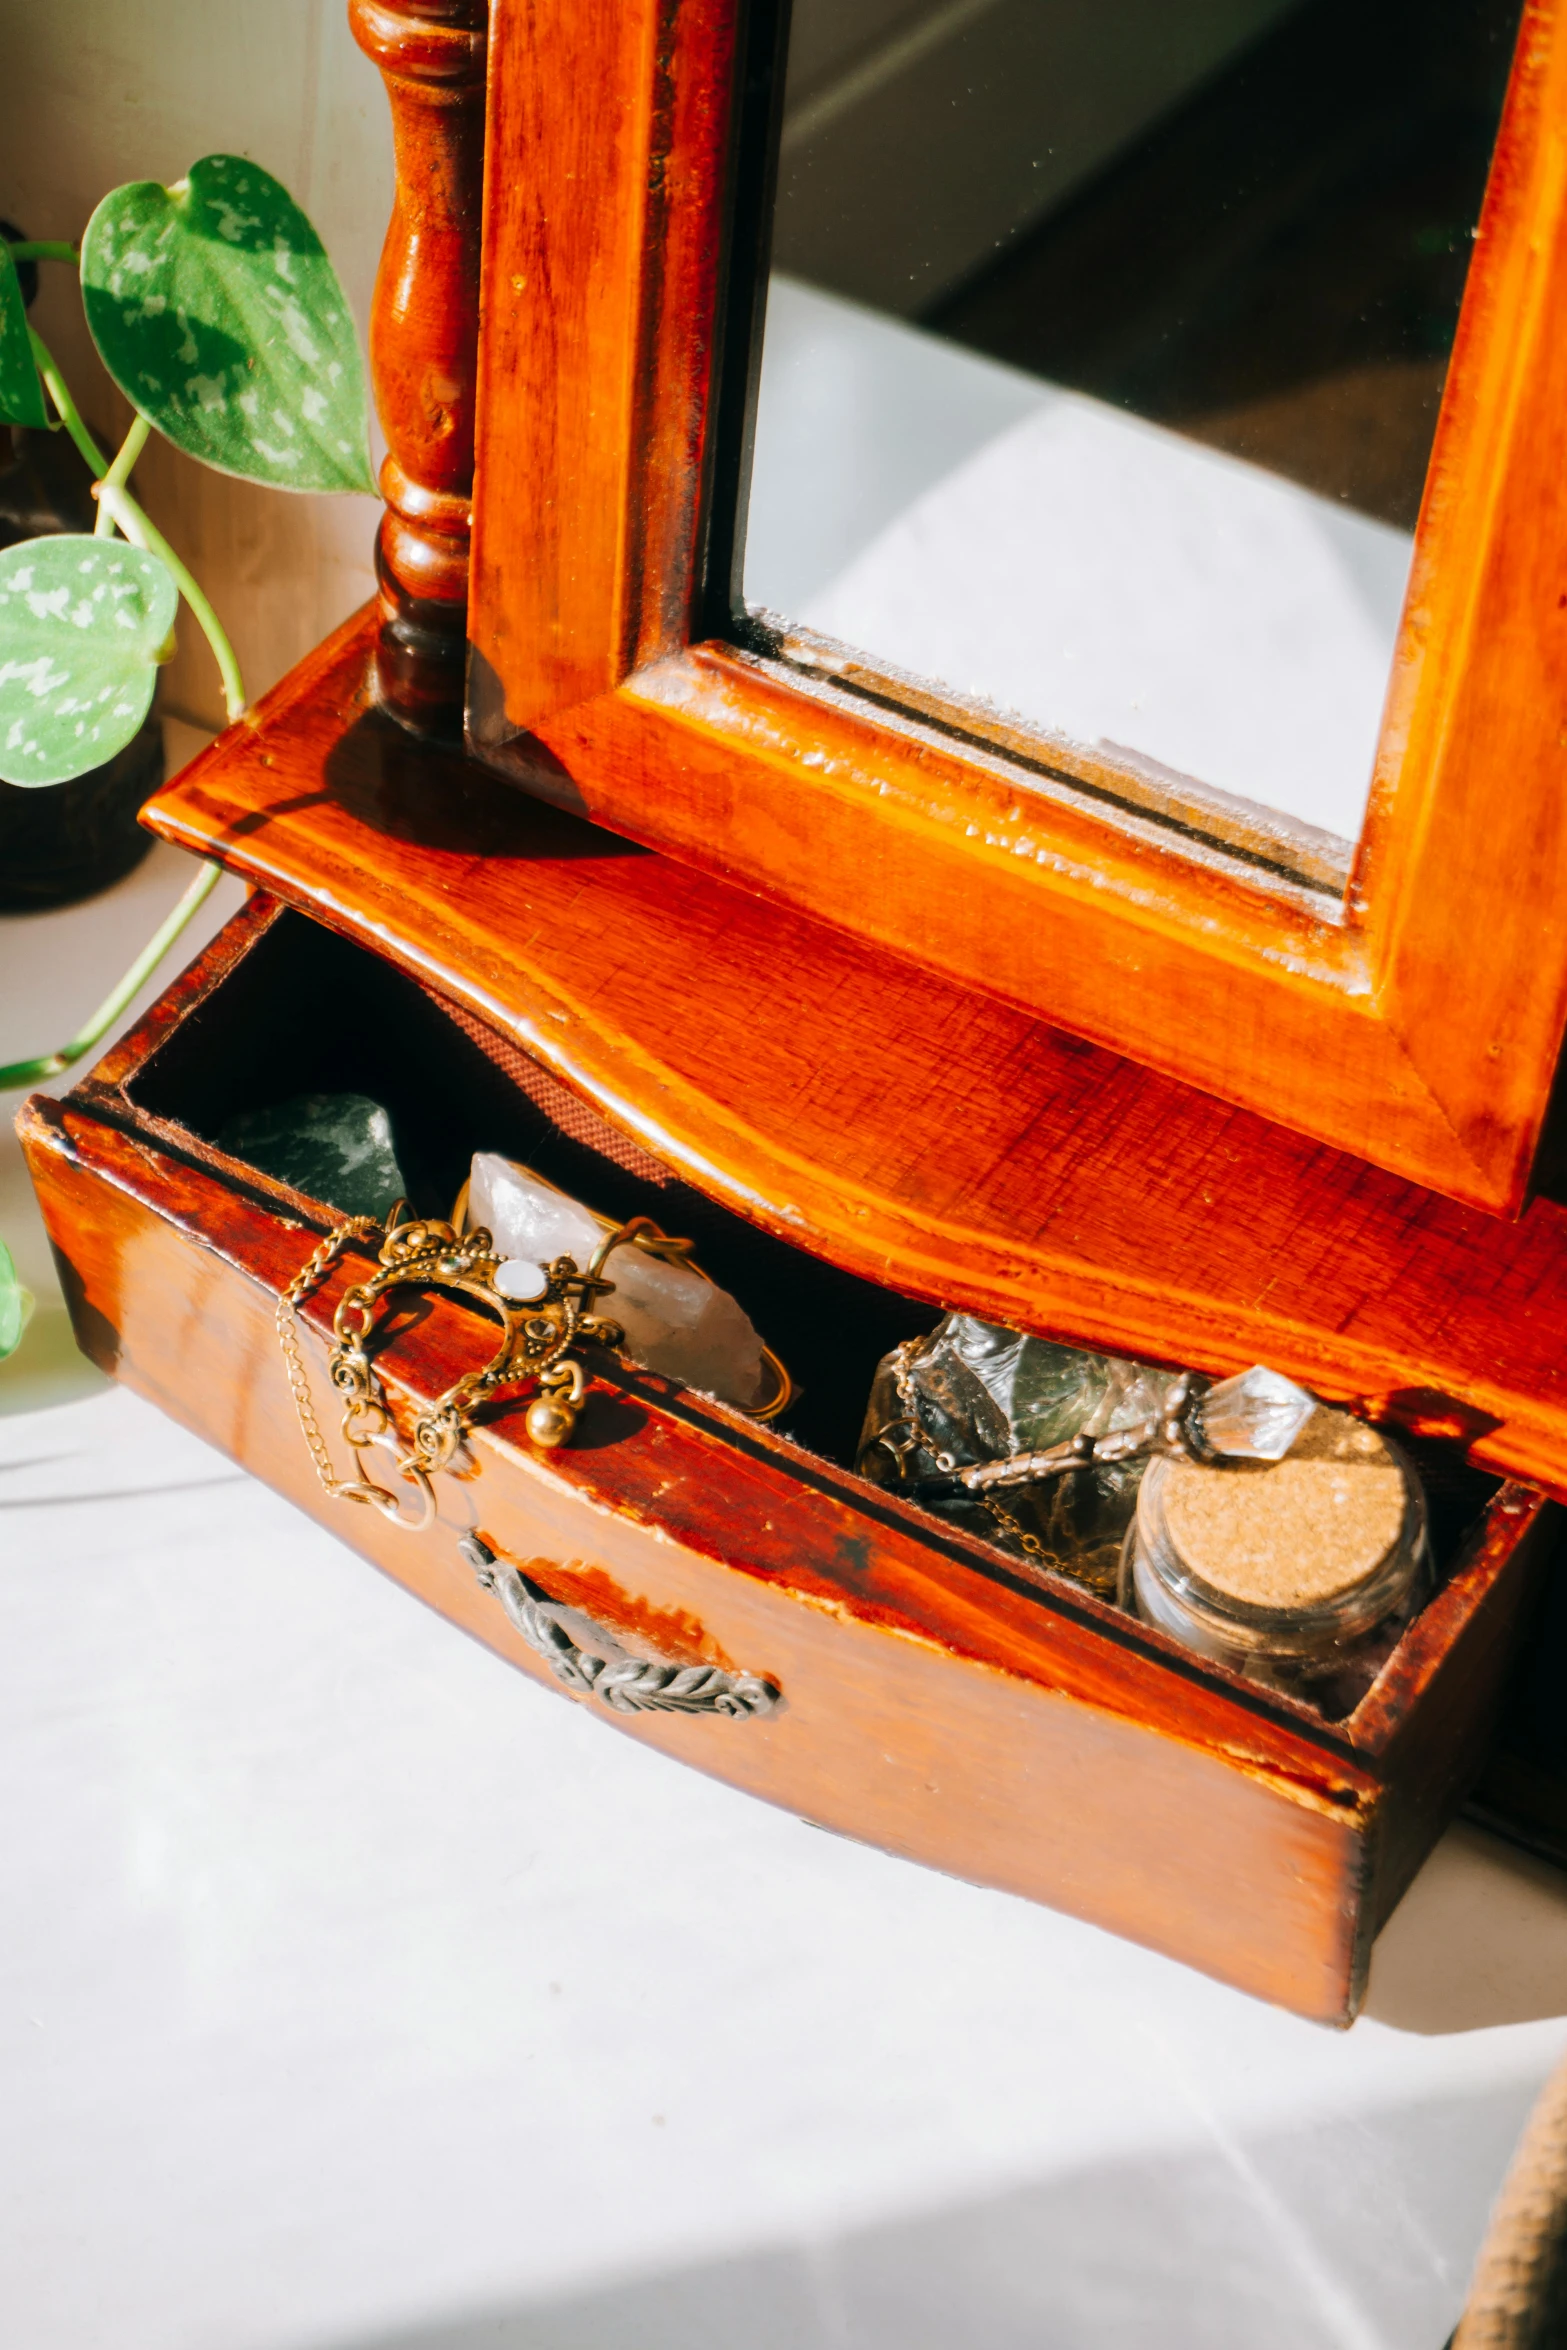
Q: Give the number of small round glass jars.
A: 1